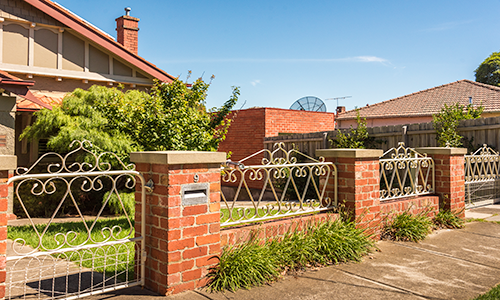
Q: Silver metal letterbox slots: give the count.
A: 1